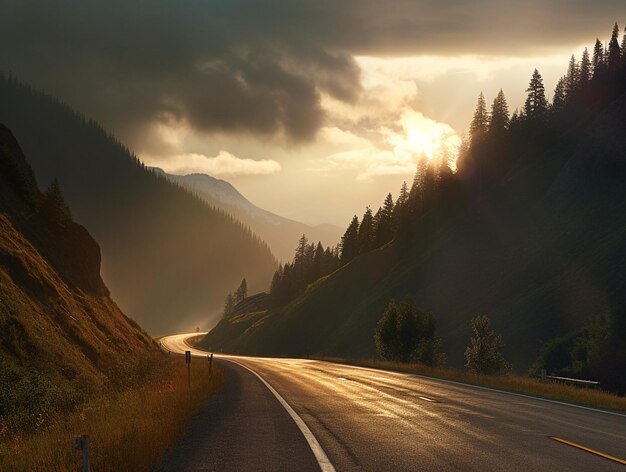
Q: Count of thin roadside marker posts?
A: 3